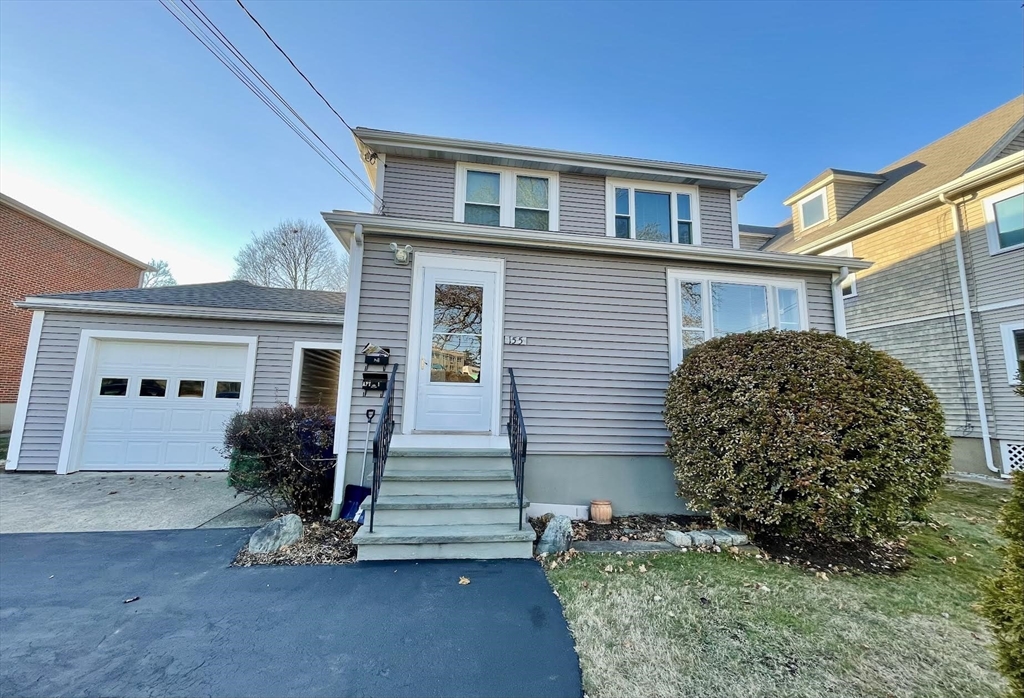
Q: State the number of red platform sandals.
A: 0